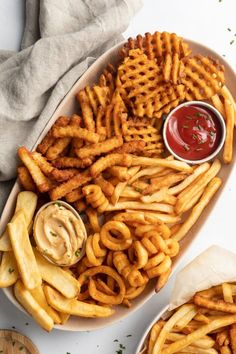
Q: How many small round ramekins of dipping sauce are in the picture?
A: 2